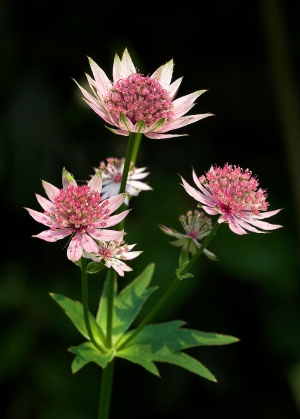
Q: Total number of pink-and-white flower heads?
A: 6